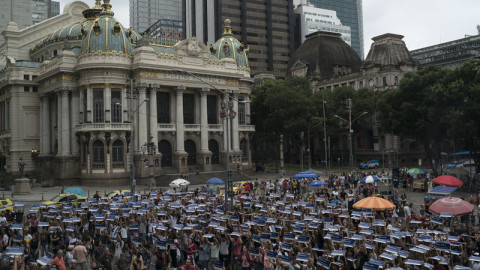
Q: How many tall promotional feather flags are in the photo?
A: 0